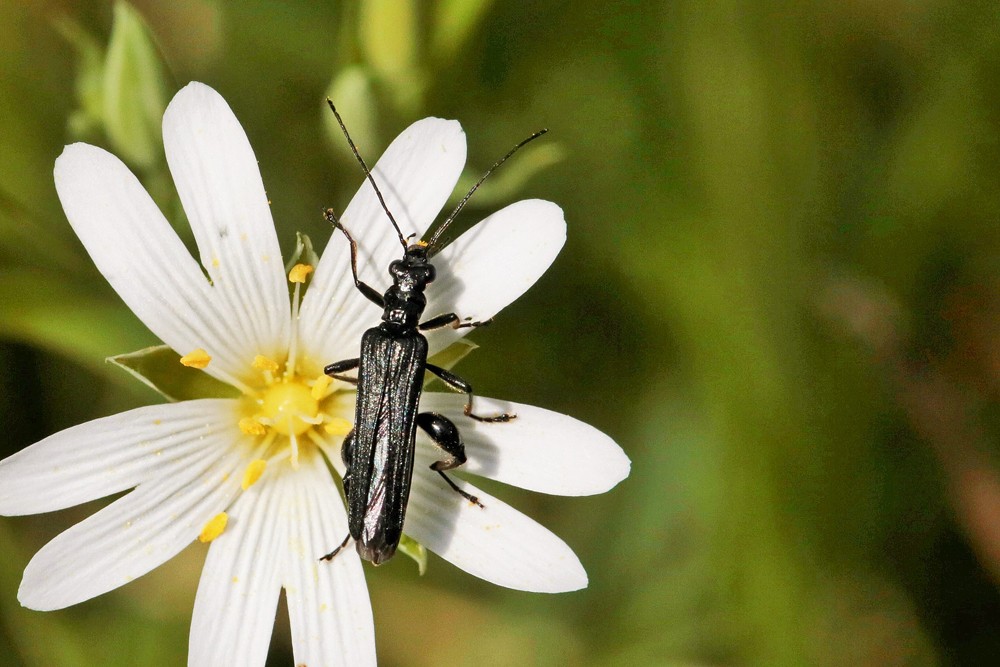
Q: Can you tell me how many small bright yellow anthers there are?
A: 8